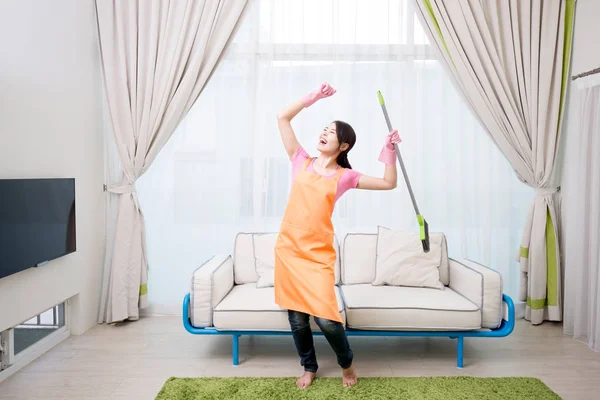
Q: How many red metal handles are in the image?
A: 0